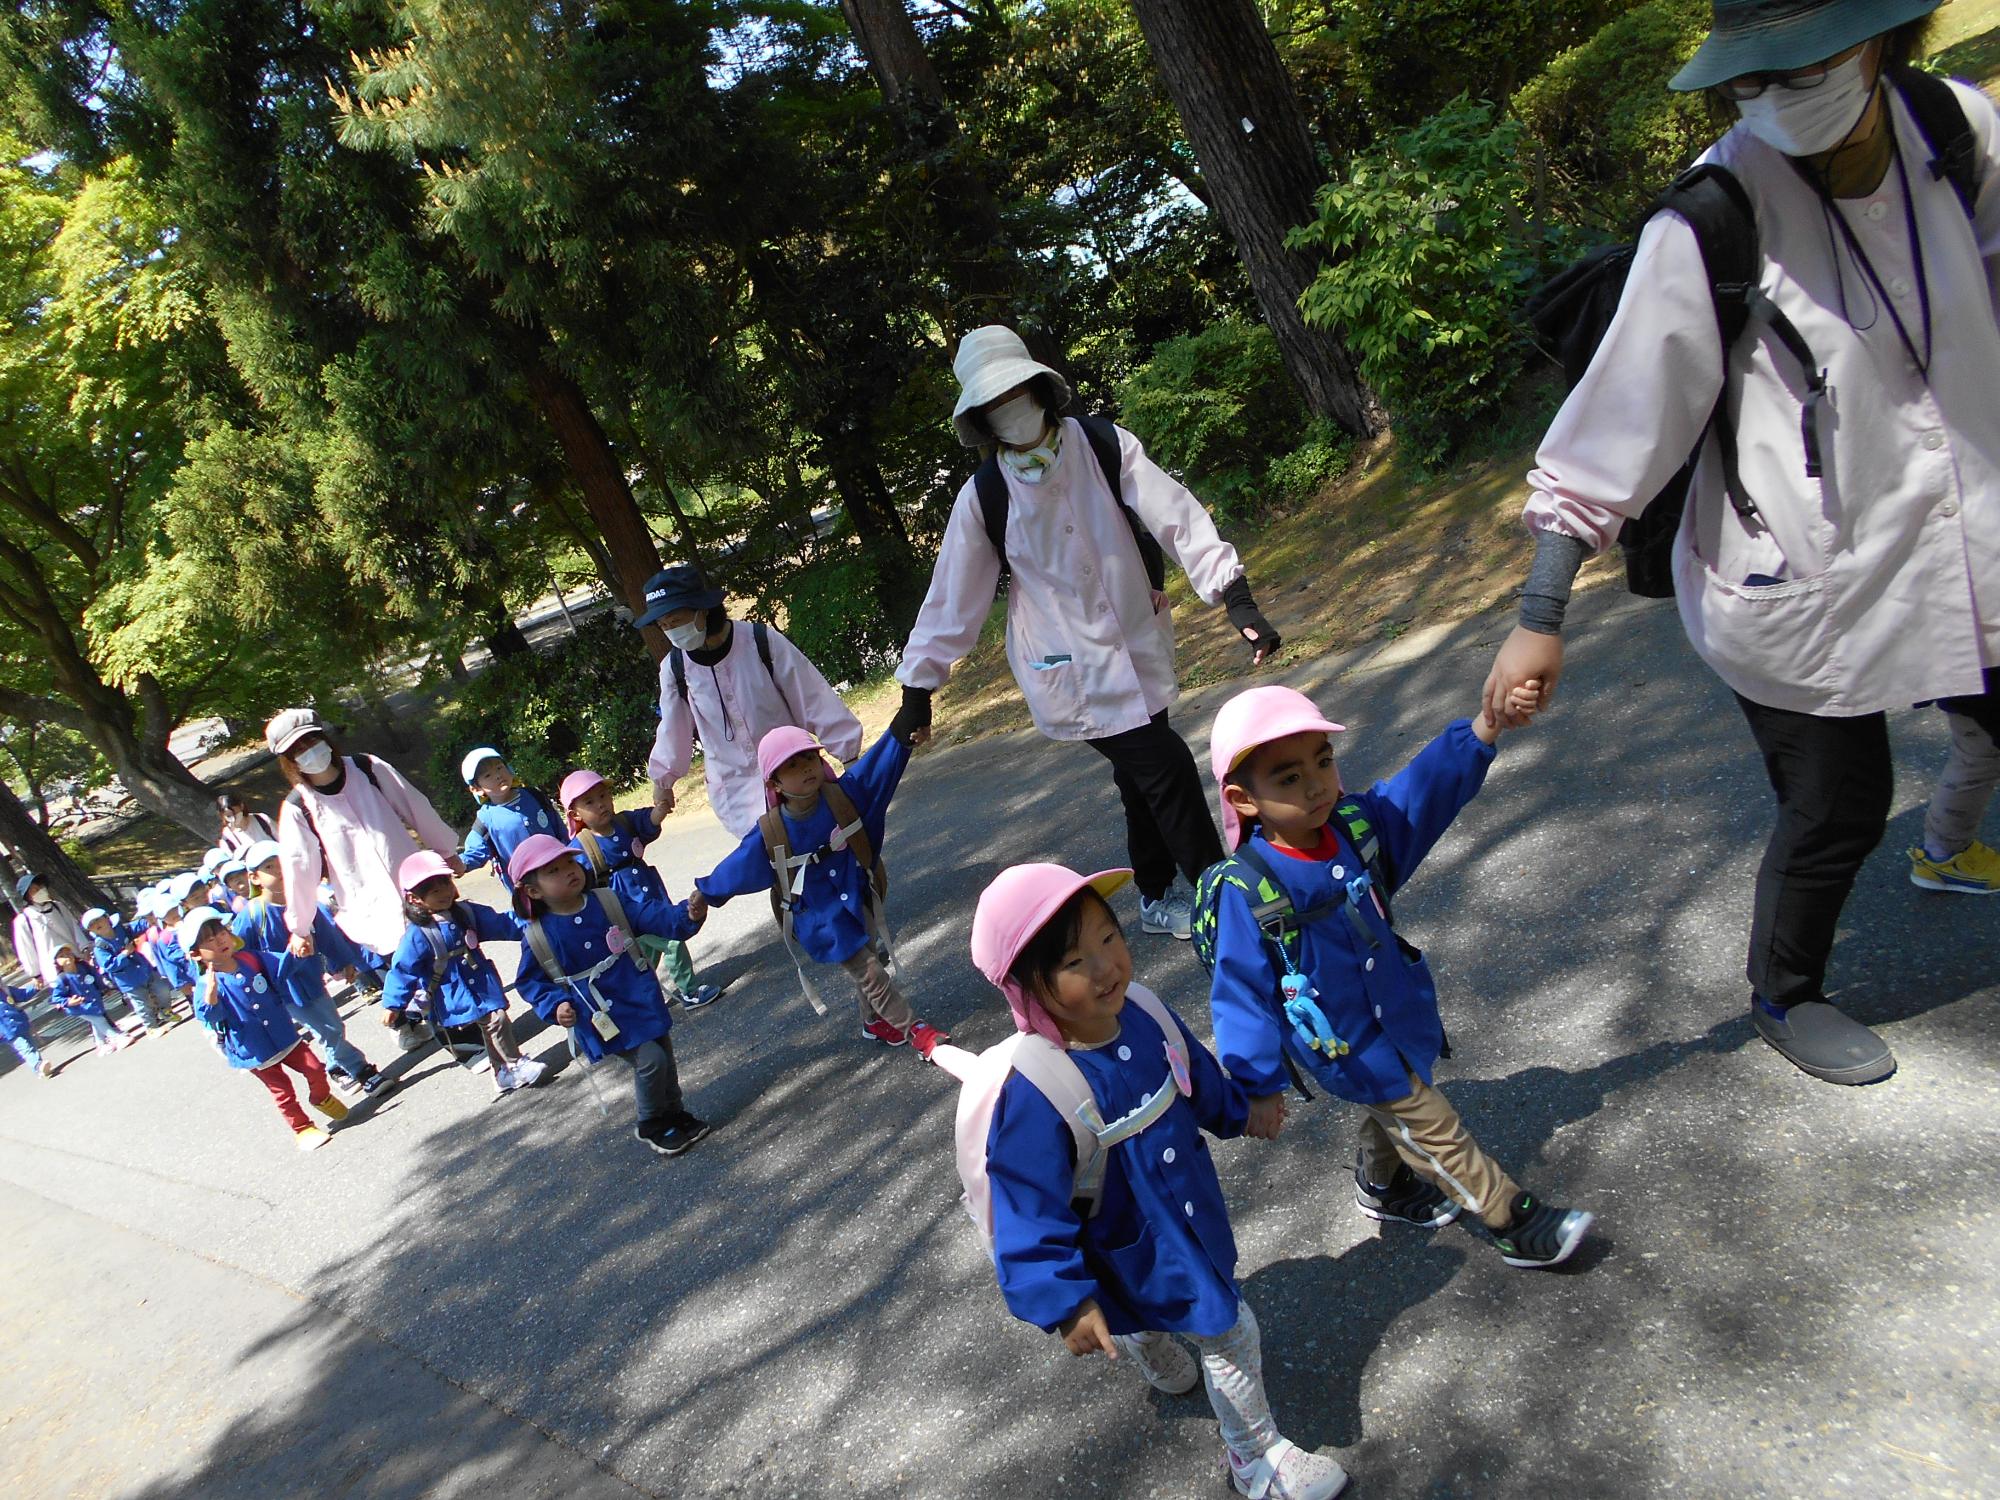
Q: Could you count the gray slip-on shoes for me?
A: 1